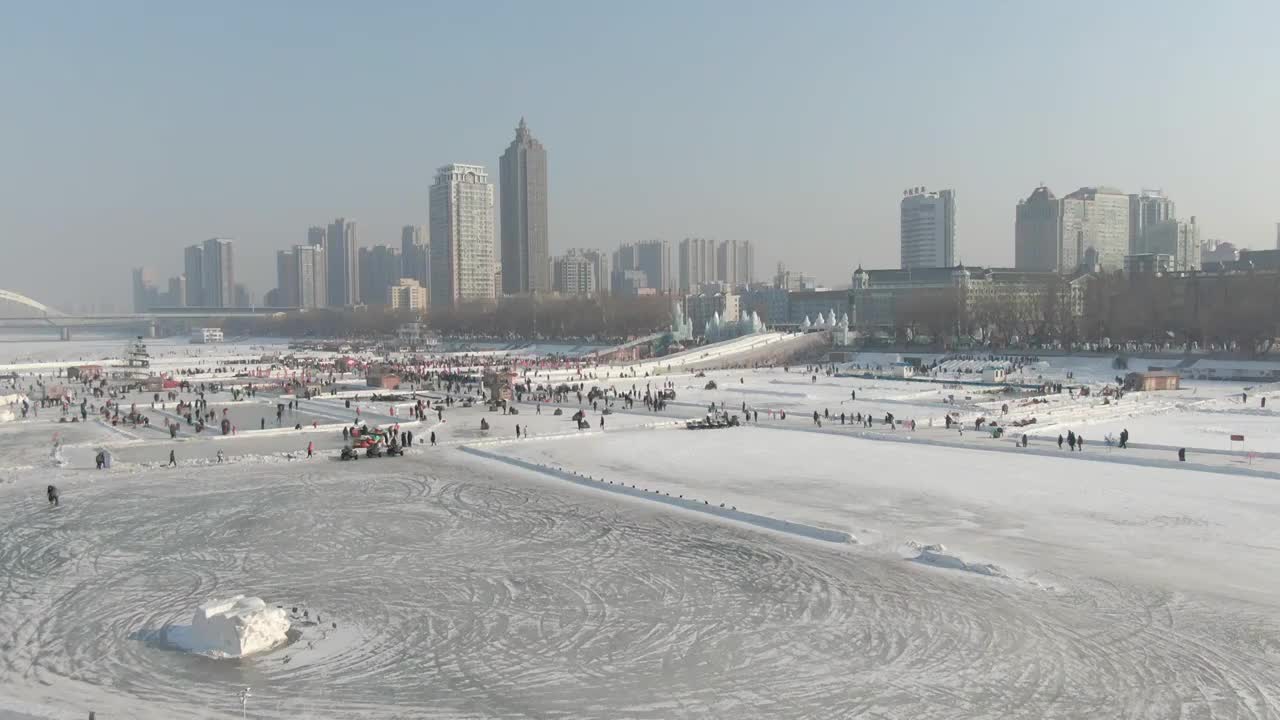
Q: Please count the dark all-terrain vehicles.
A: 3